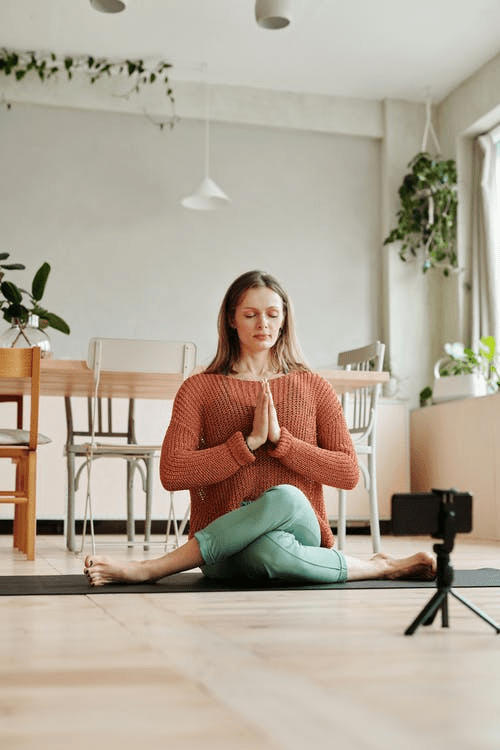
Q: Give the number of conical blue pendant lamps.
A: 0